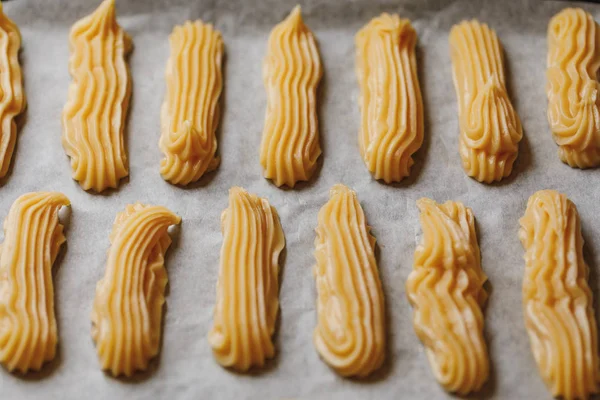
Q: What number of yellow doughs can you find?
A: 13